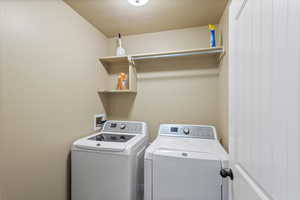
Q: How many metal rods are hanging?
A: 1